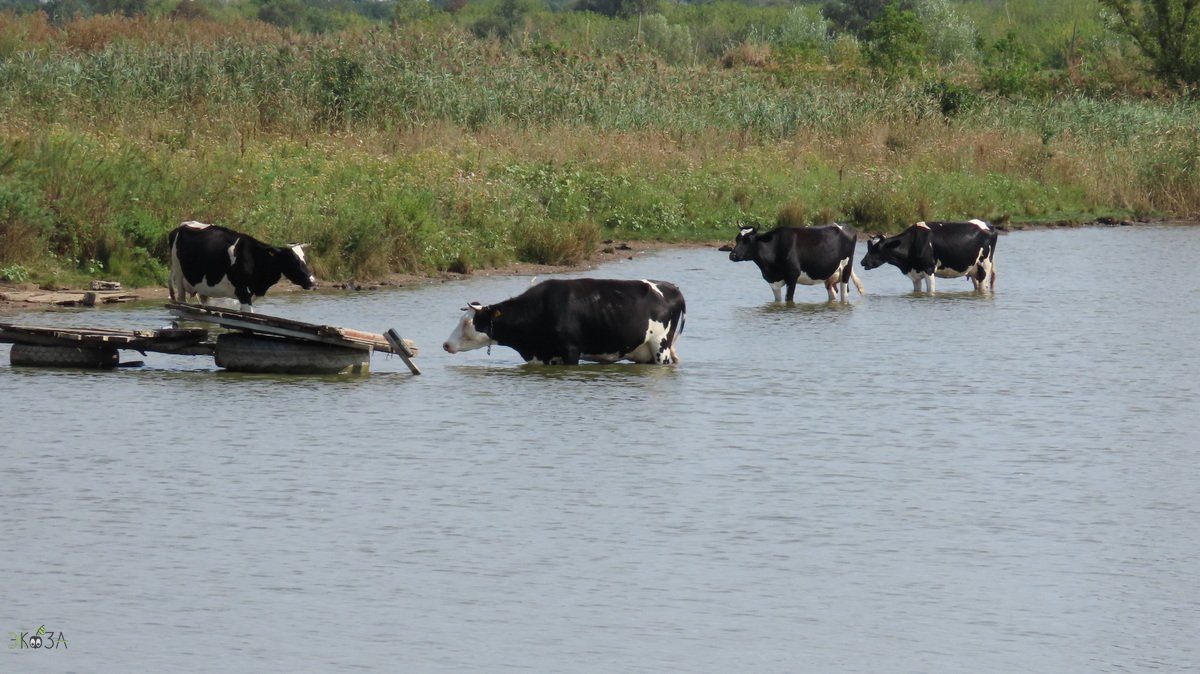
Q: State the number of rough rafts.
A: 2